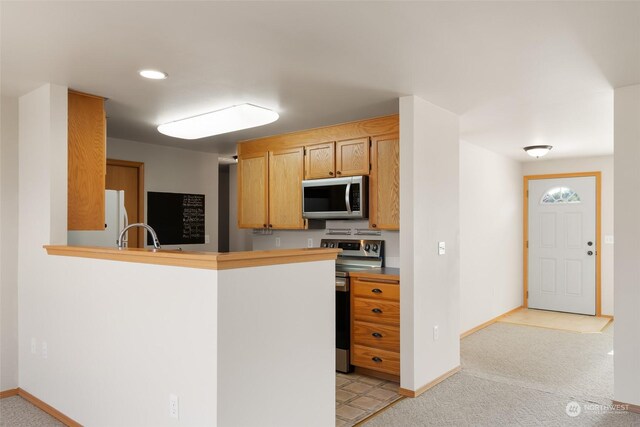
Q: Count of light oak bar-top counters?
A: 1